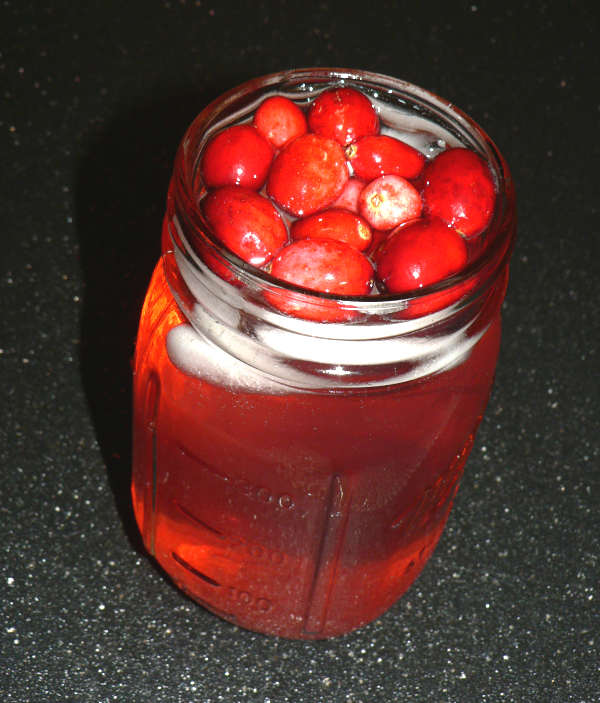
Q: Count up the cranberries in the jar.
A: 12